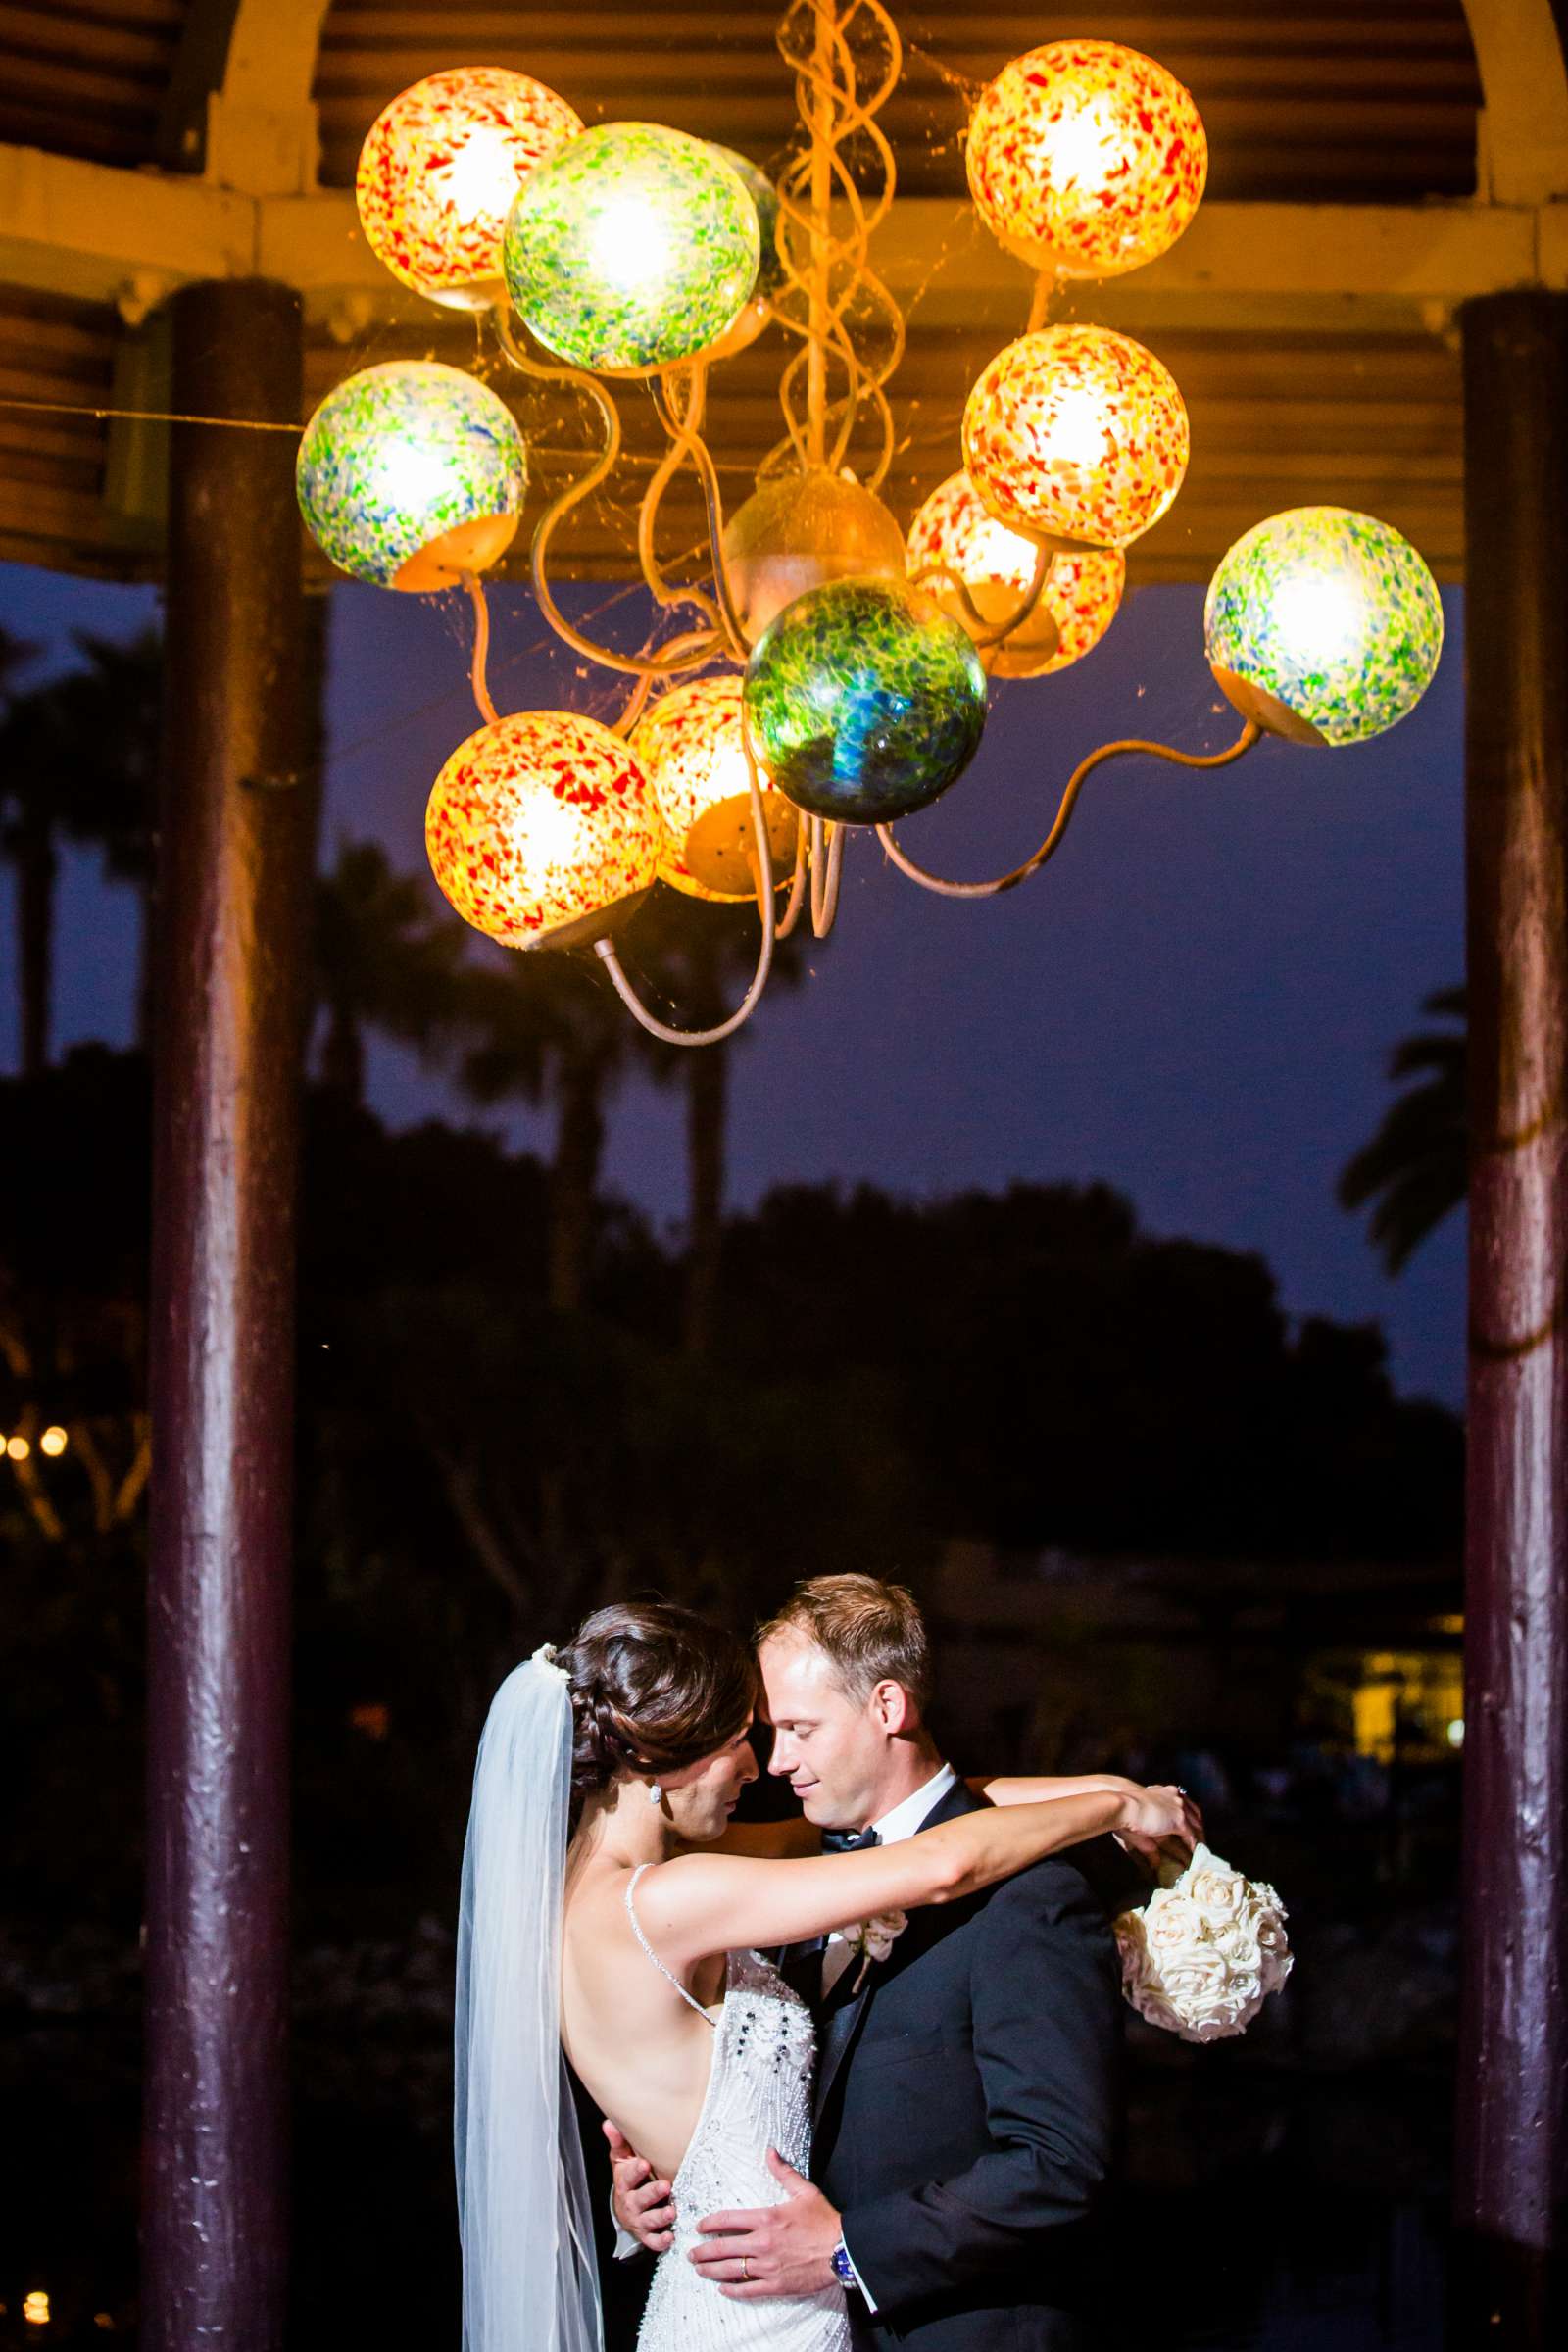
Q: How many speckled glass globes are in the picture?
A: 11